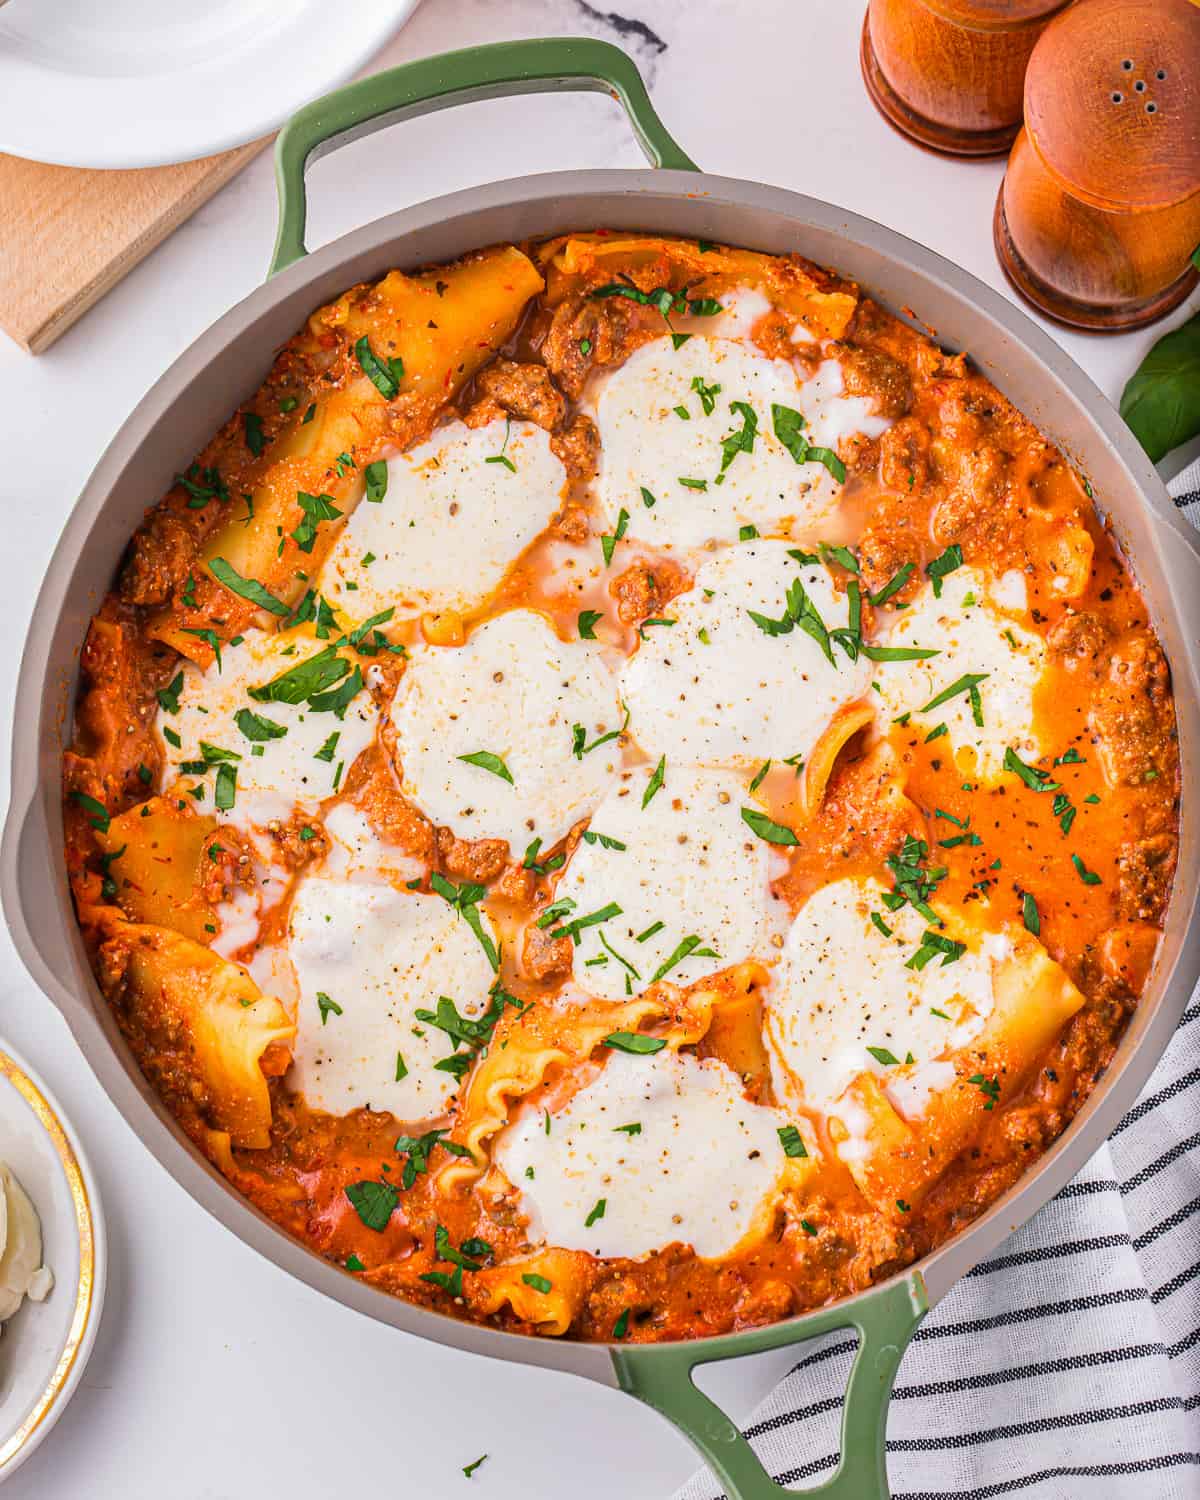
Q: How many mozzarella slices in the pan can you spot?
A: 10